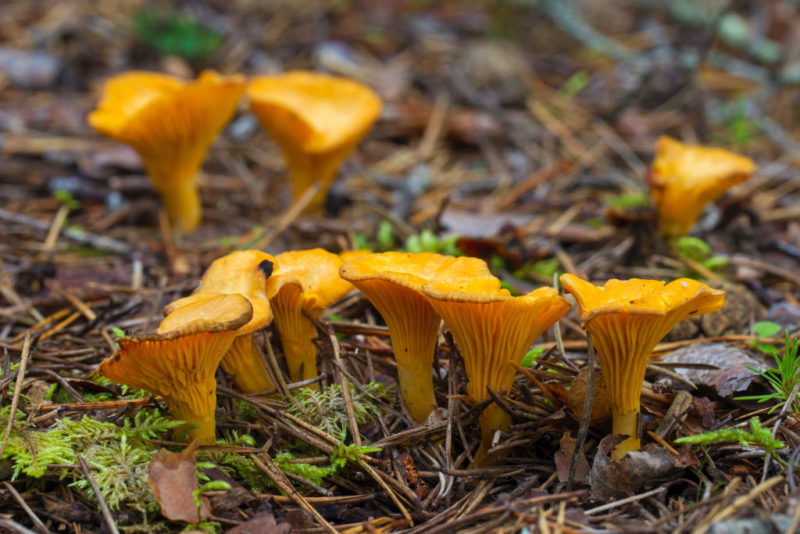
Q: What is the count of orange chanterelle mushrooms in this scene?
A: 9